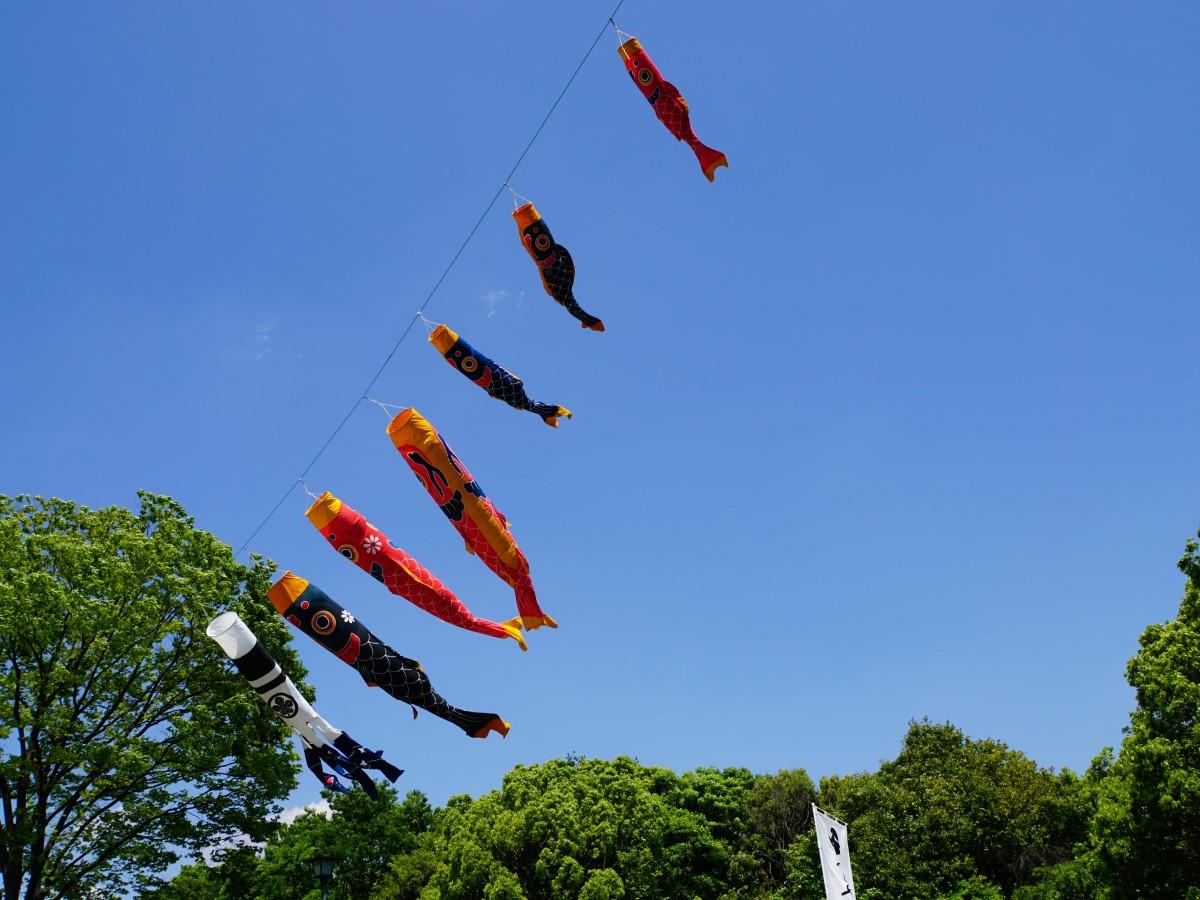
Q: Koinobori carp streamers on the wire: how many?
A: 6